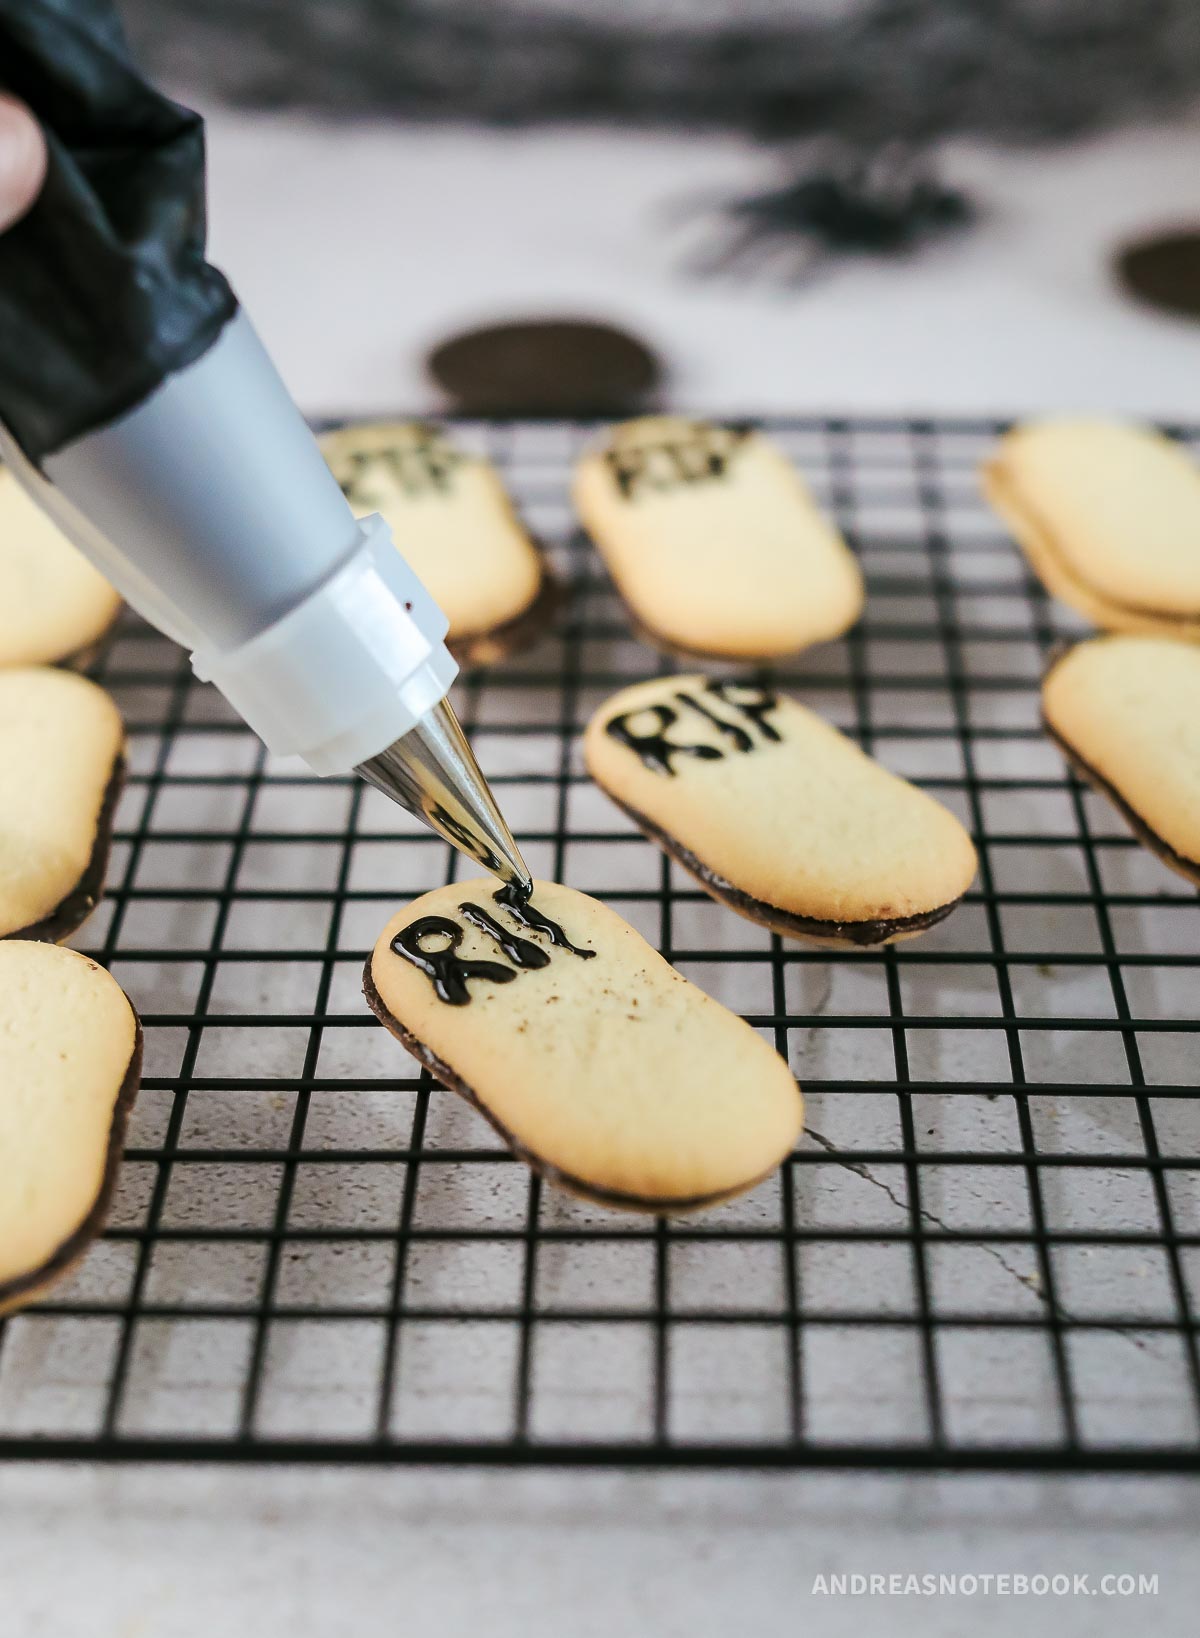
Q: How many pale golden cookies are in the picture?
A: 9